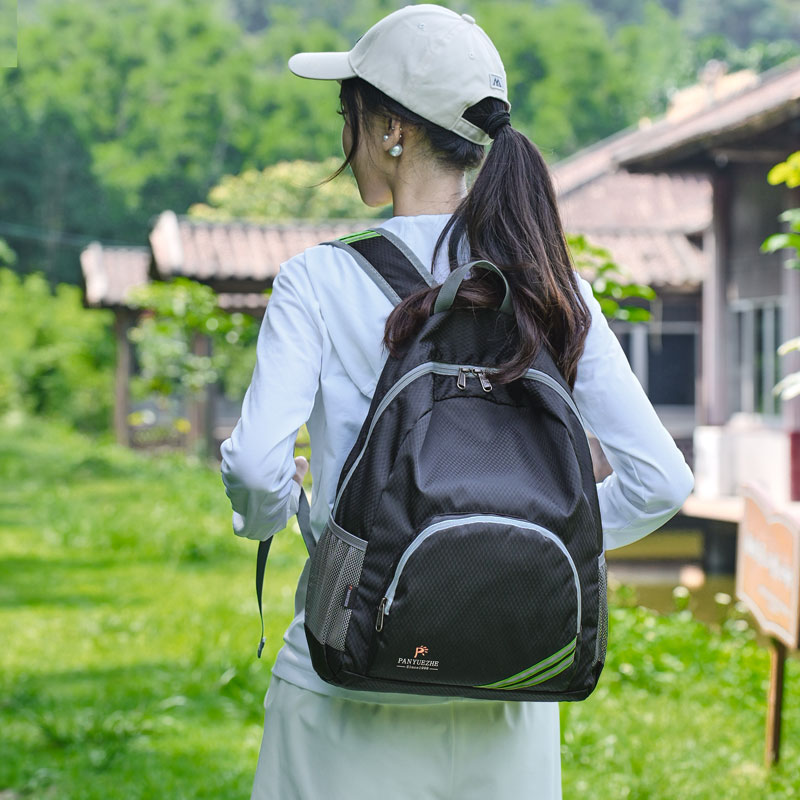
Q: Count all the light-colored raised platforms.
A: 1